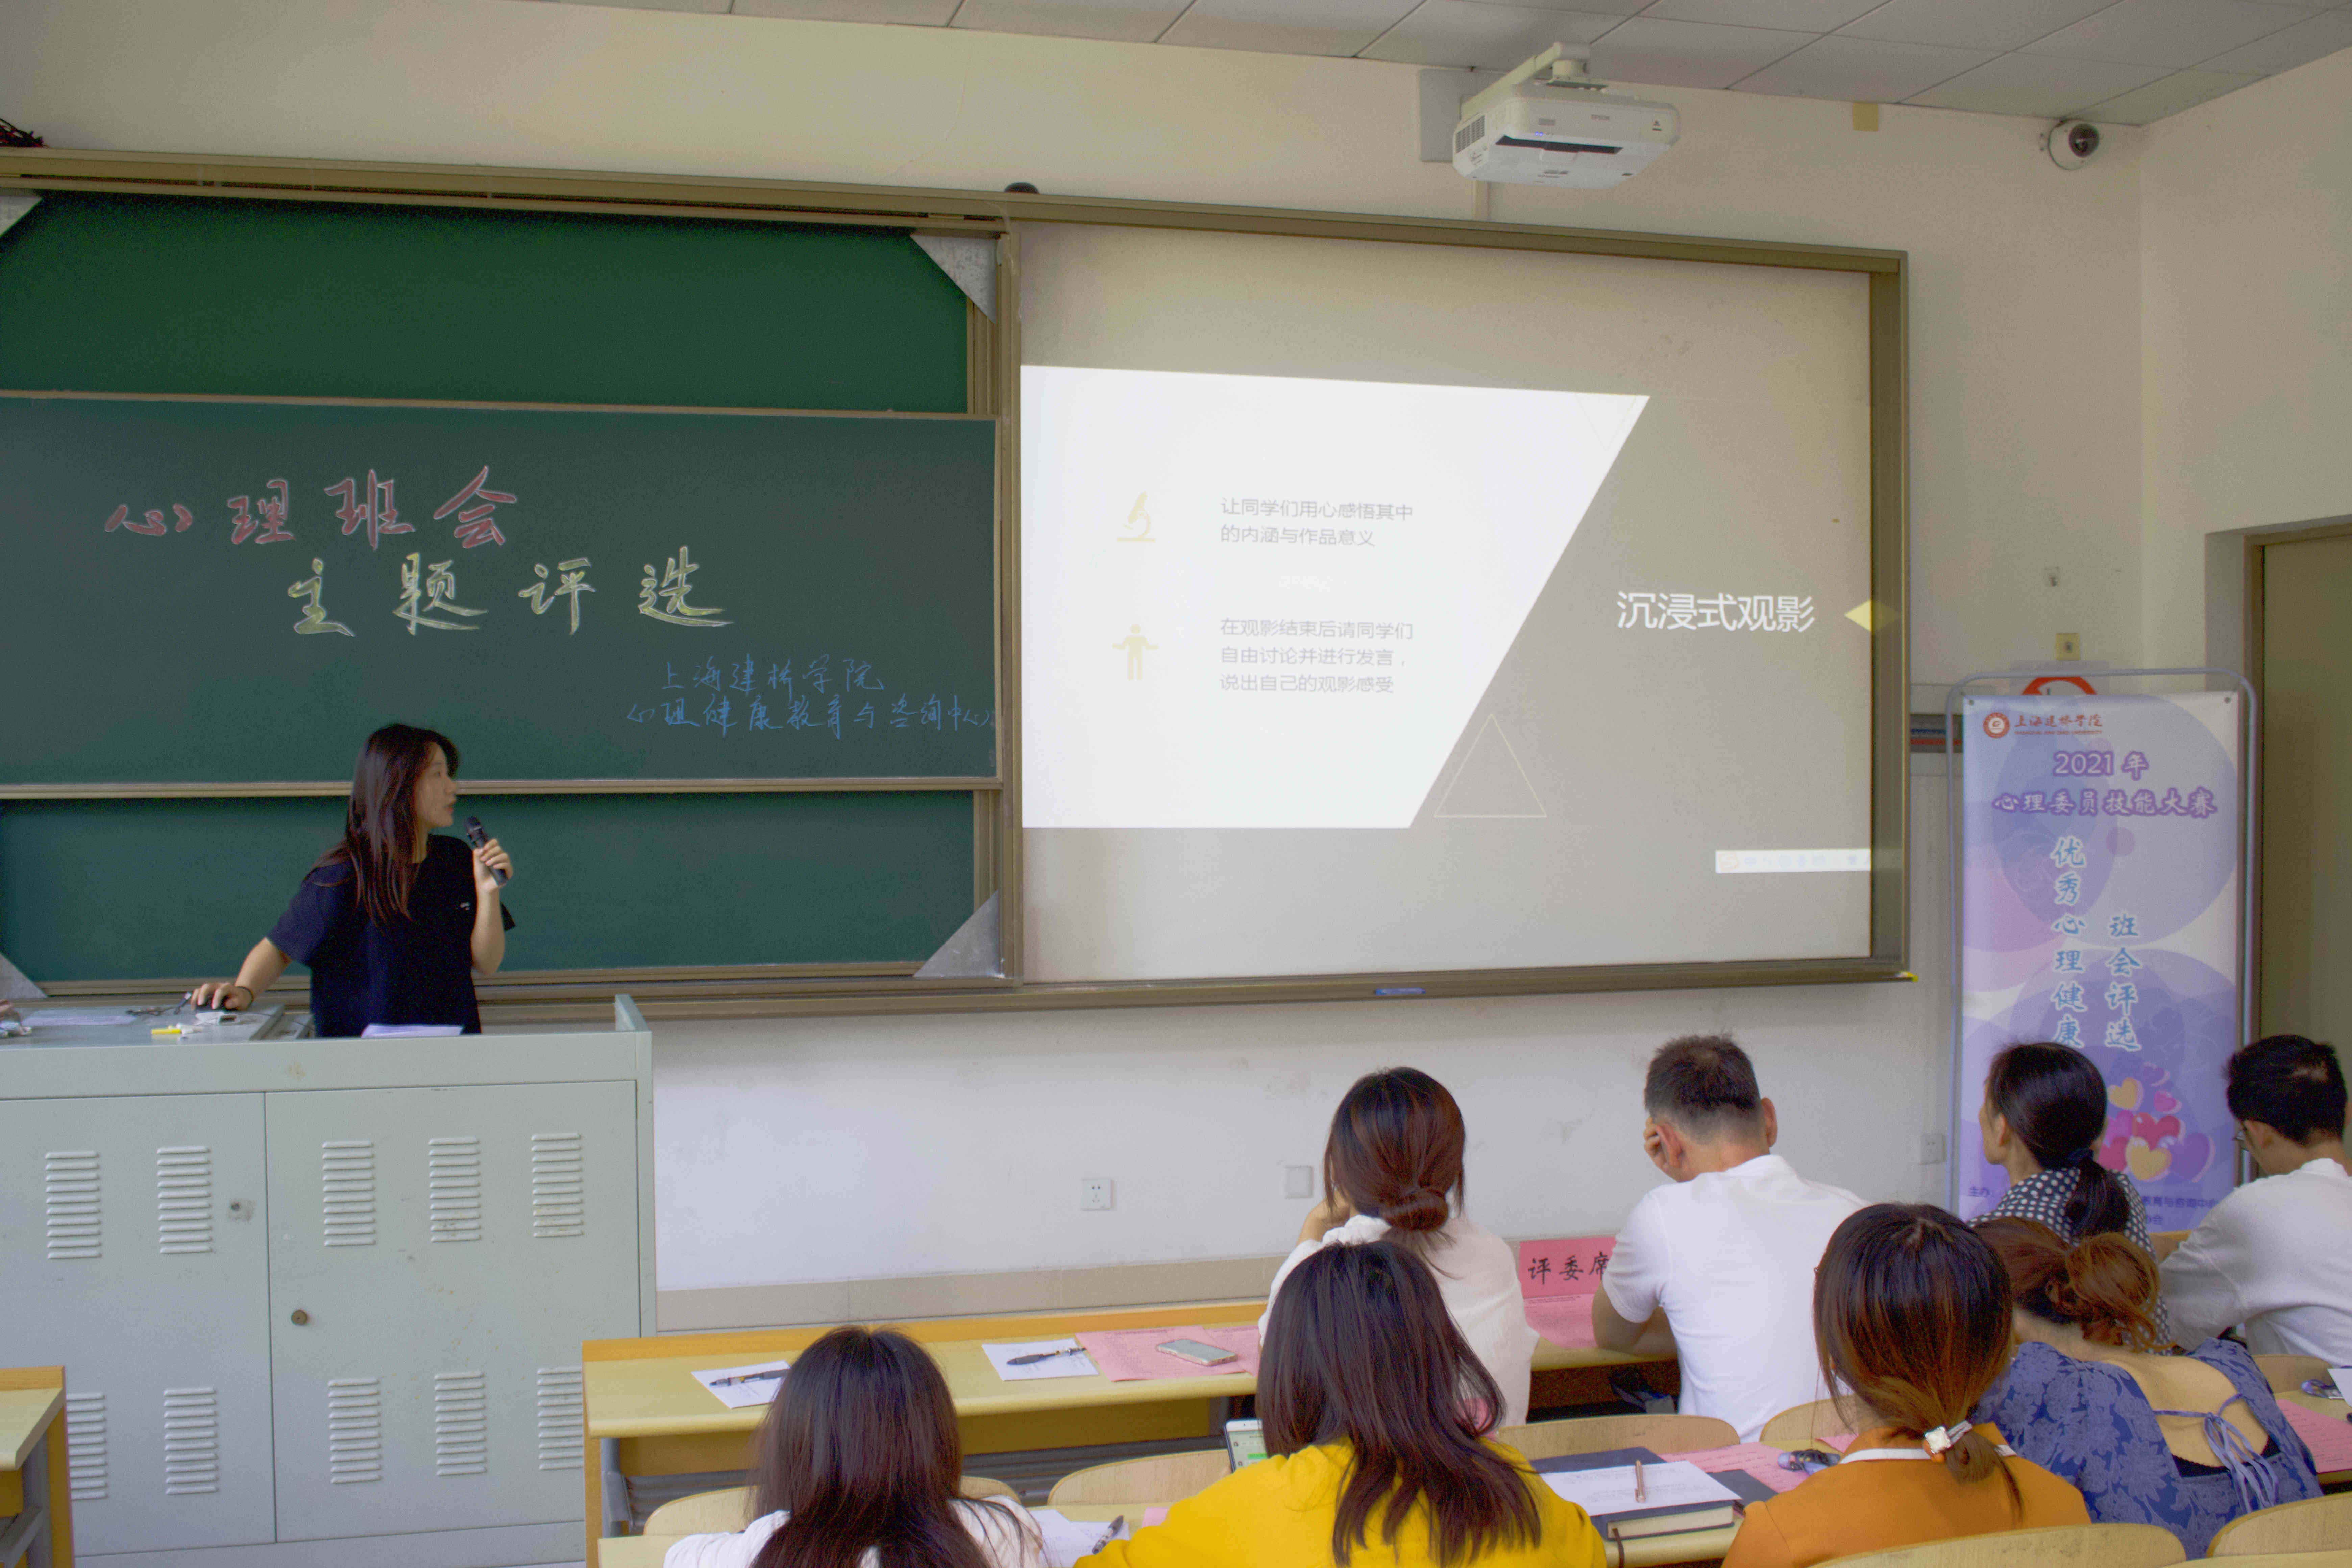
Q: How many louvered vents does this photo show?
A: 10